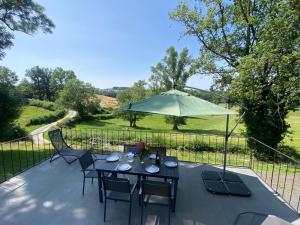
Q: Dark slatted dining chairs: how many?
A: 5